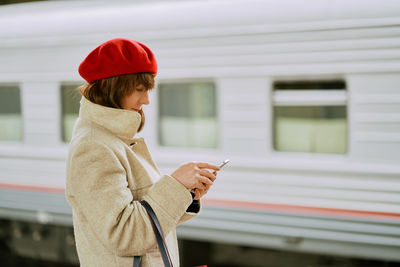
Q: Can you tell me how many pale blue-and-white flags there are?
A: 0